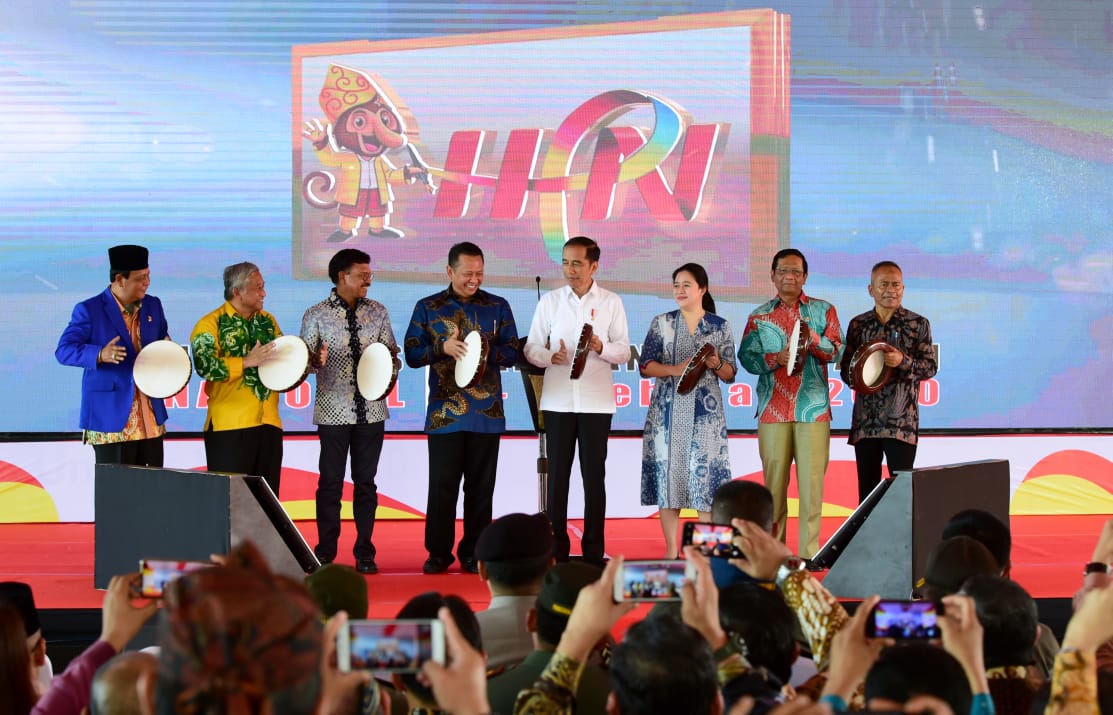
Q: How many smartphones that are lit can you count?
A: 5